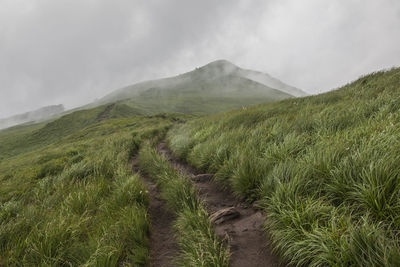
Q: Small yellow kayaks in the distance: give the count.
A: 0